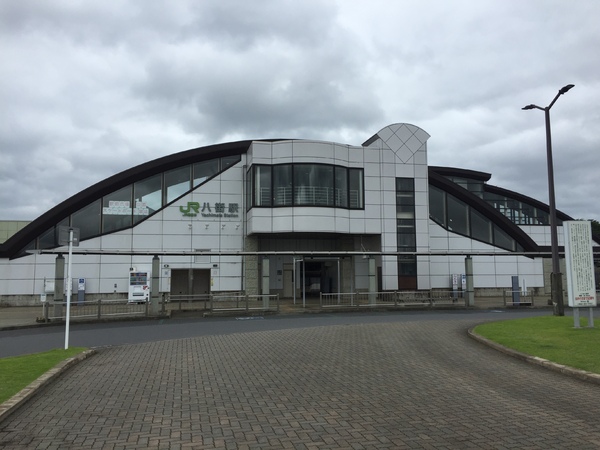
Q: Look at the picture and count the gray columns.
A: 5